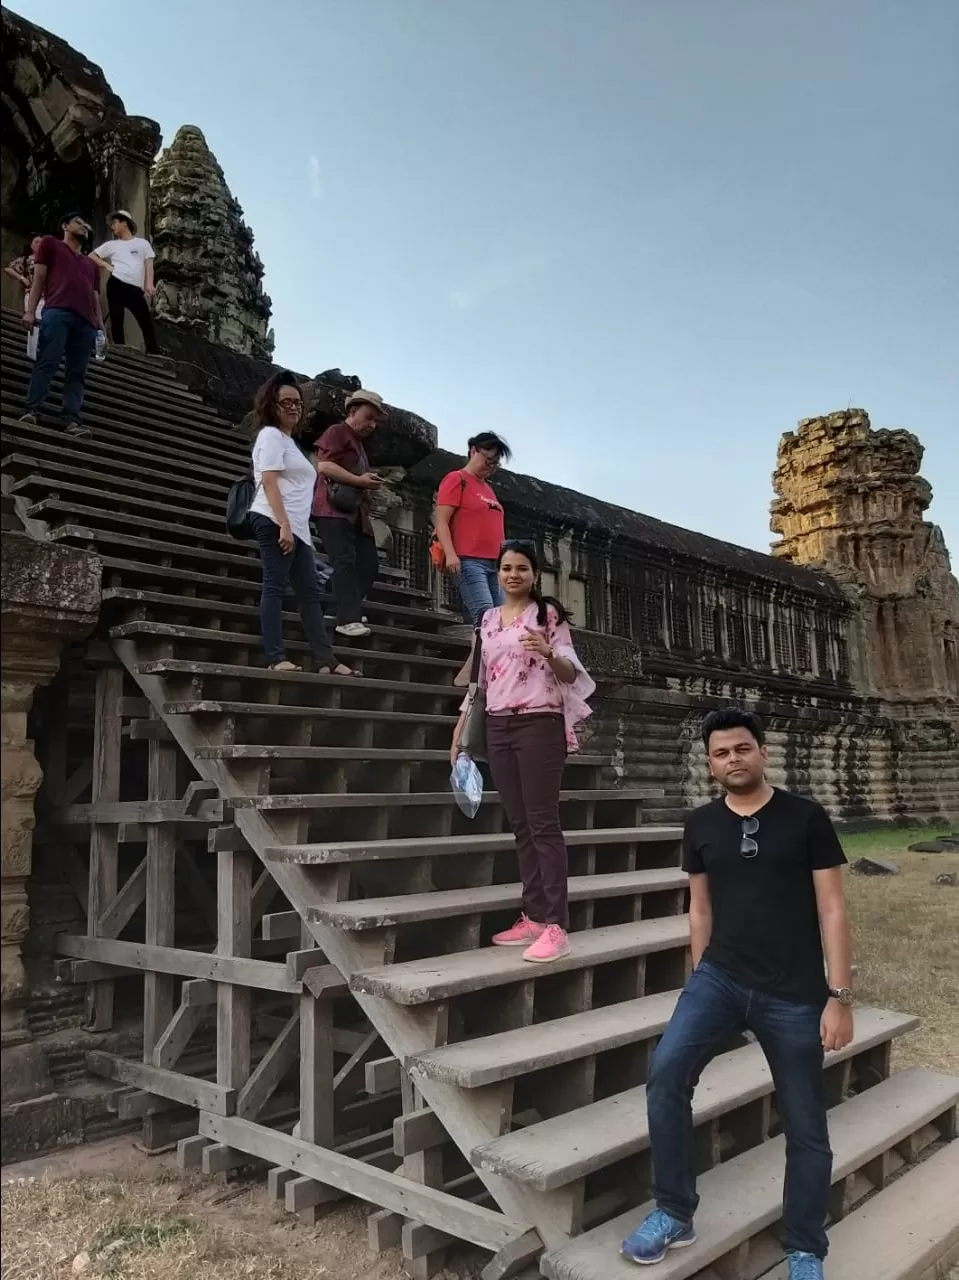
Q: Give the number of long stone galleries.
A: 1